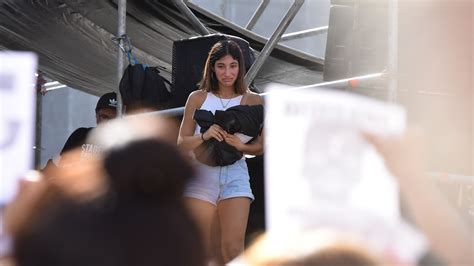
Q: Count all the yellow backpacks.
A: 0